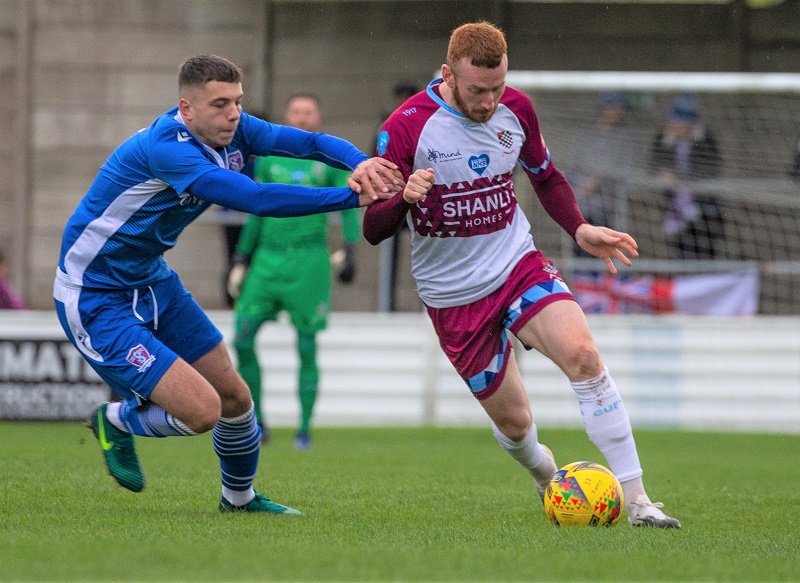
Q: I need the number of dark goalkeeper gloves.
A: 2